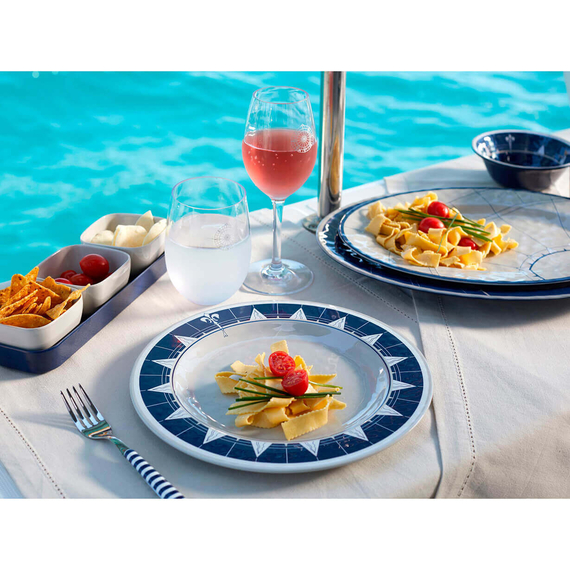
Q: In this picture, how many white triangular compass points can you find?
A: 15